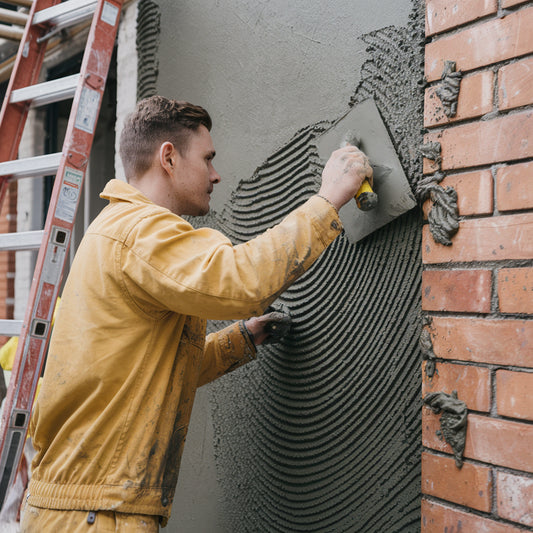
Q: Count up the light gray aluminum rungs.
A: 5